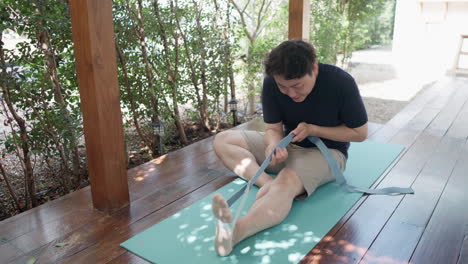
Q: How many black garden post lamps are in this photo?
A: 2